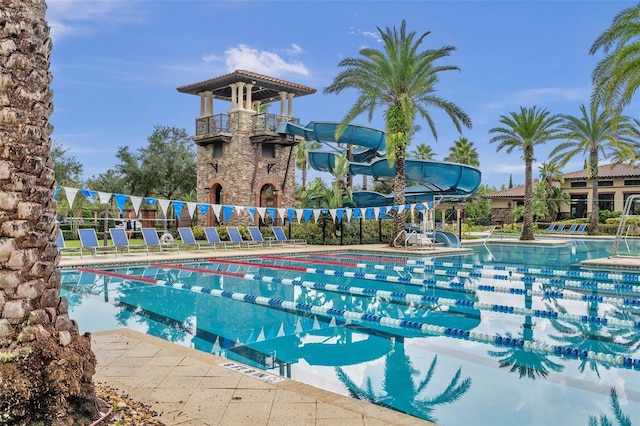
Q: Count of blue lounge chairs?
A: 13